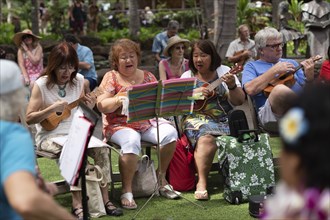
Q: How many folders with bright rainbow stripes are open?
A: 1